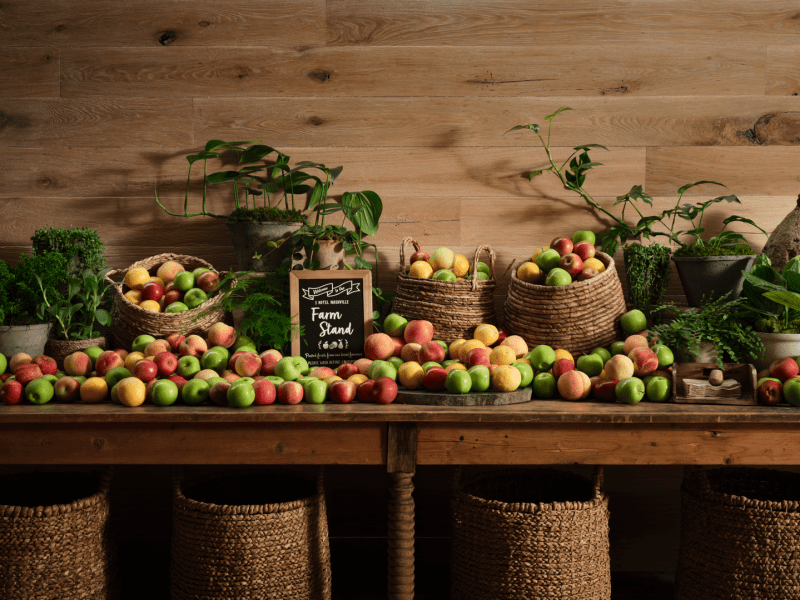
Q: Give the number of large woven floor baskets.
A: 4